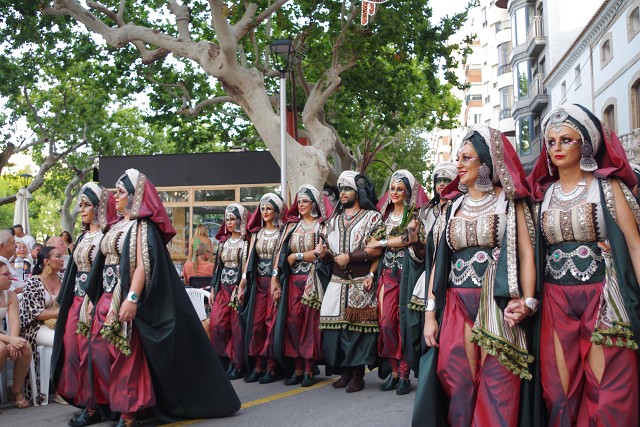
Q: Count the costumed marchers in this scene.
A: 10